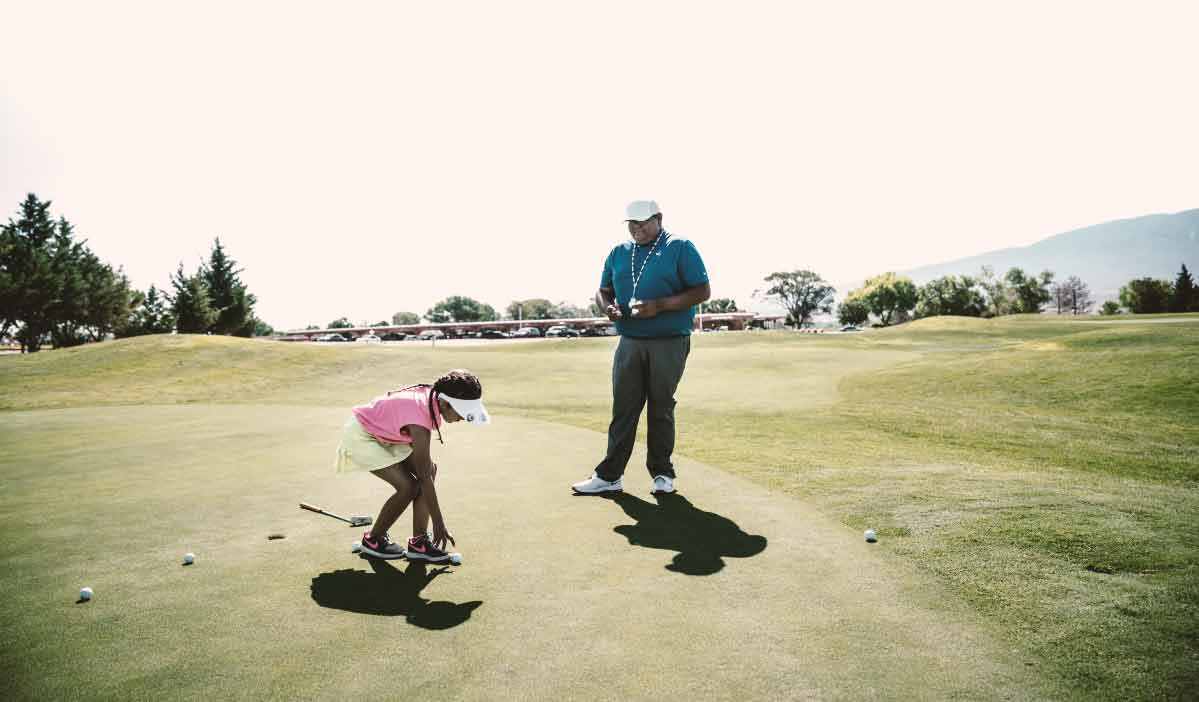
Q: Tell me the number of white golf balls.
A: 5